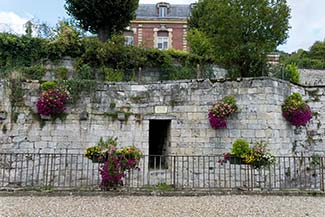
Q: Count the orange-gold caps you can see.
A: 0